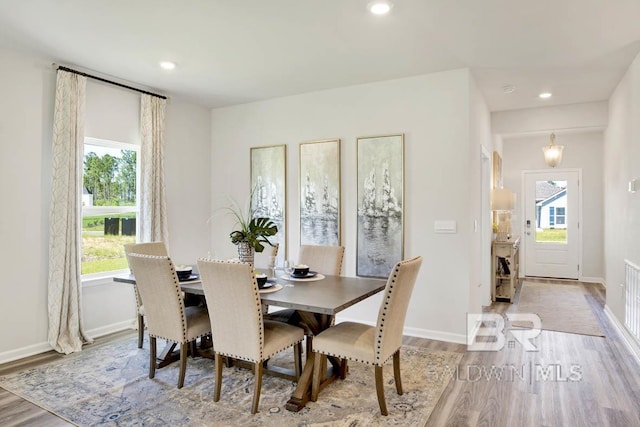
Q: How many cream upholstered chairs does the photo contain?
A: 6